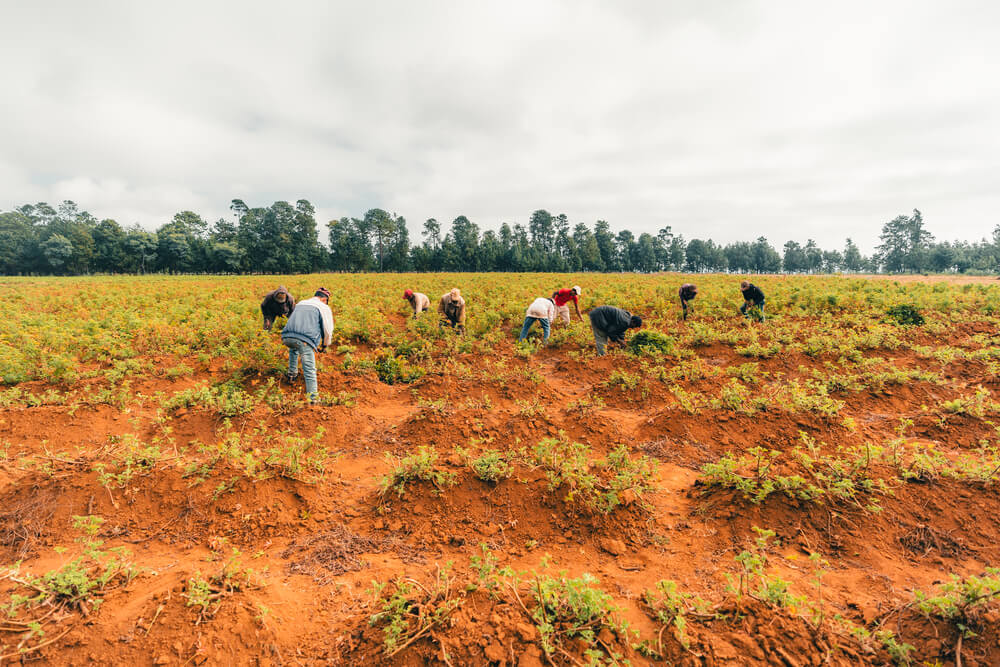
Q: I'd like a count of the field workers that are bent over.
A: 9